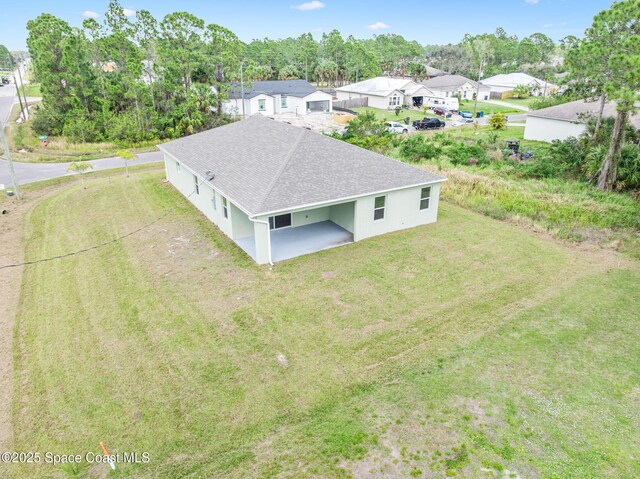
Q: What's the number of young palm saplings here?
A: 2